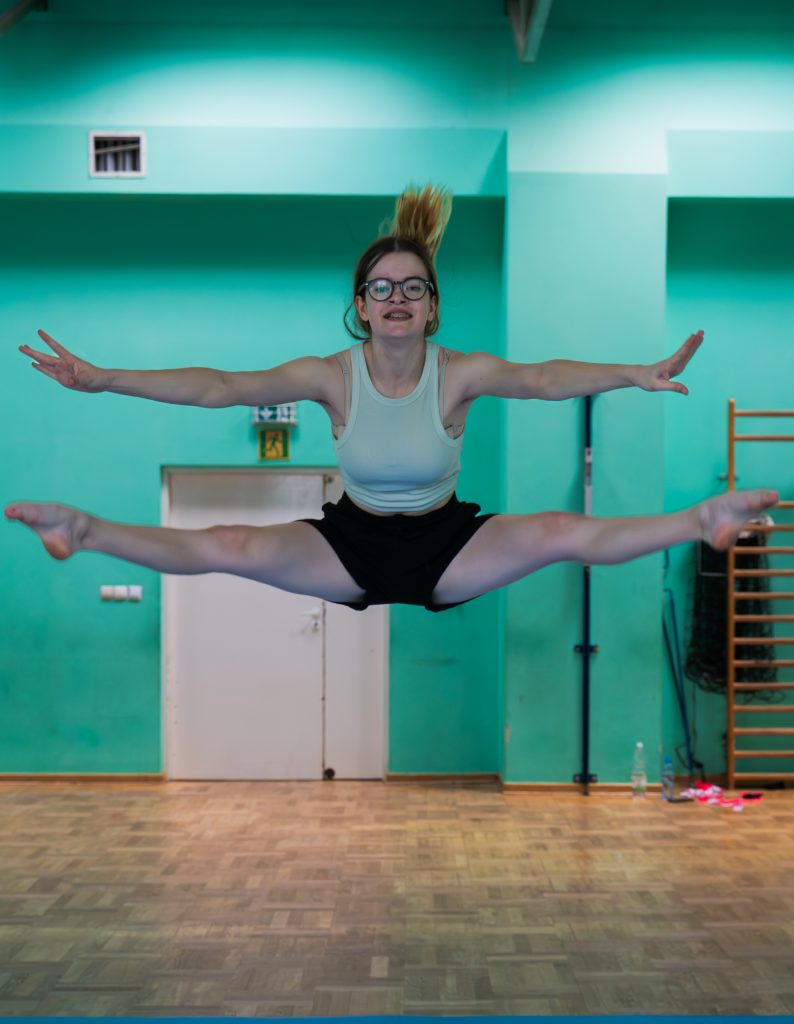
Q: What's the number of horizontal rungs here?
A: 15